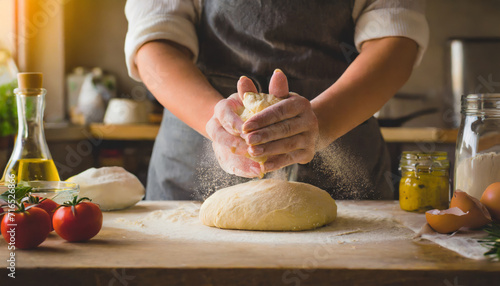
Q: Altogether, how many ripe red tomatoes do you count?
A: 3